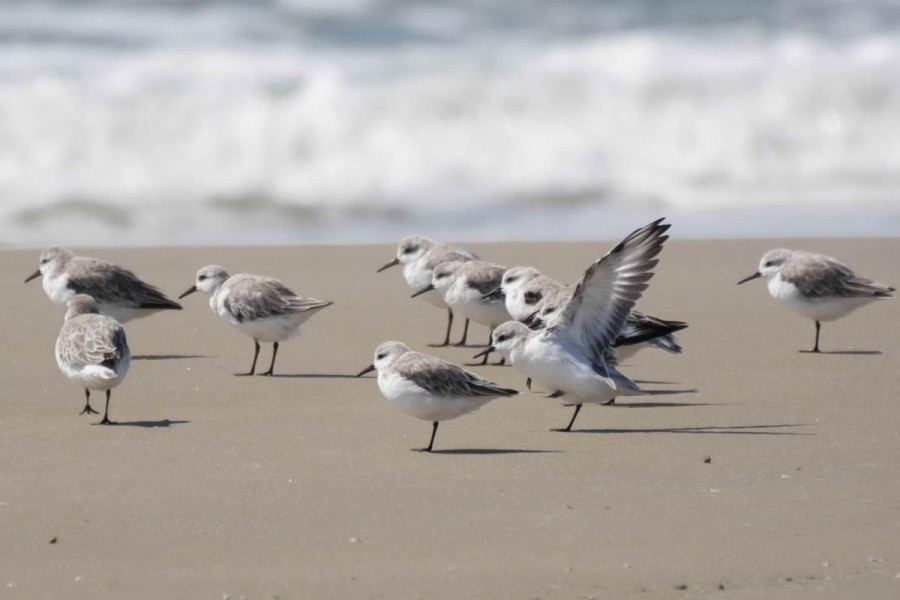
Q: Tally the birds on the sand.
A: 10